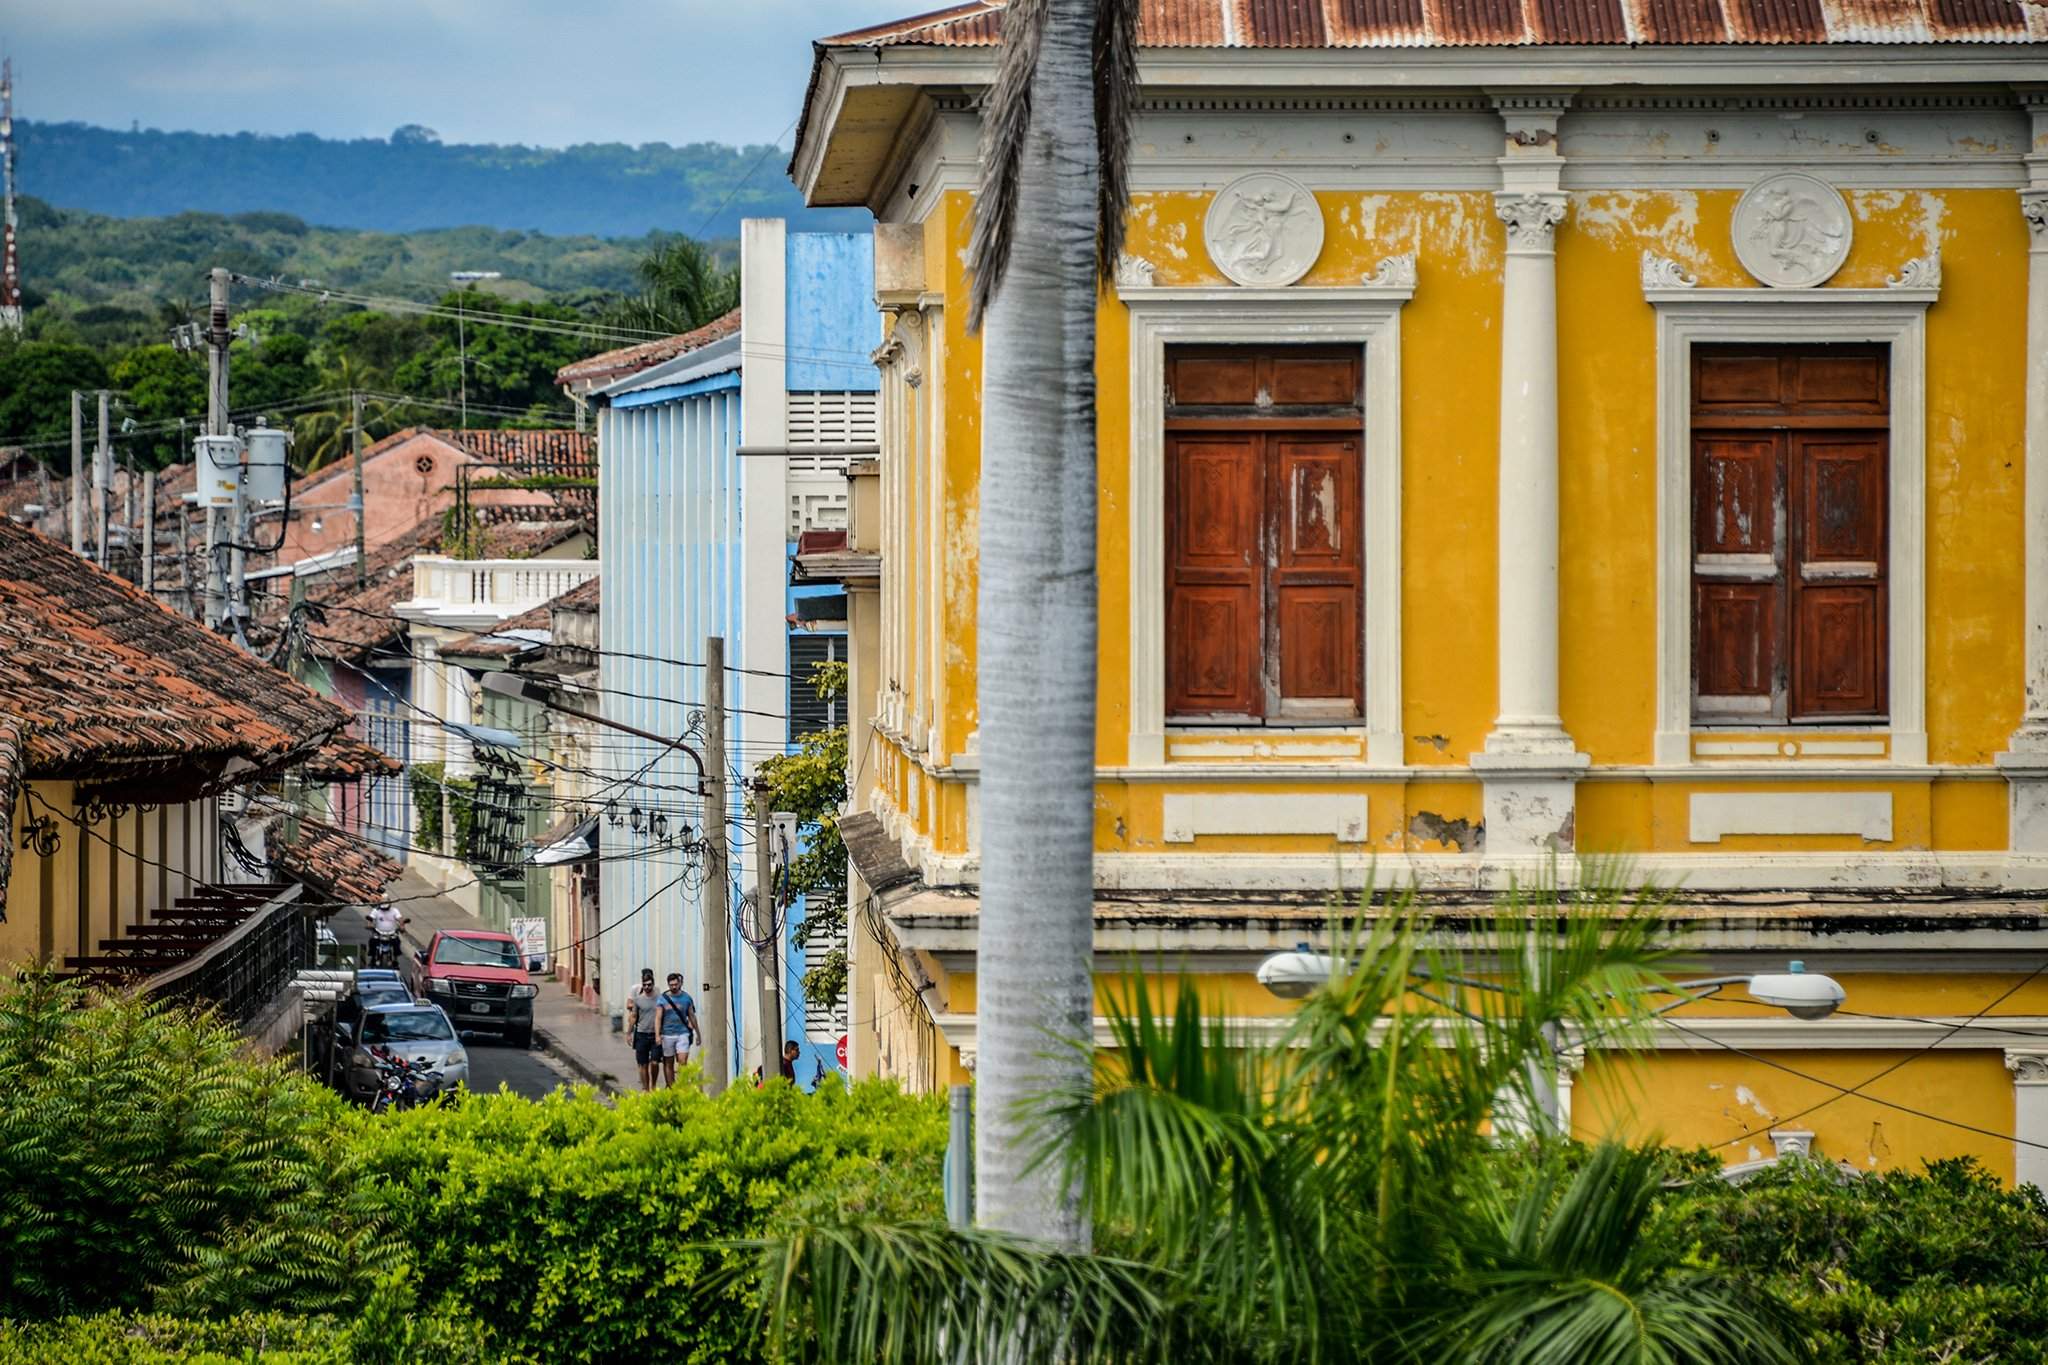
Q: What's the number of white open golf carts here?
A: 0